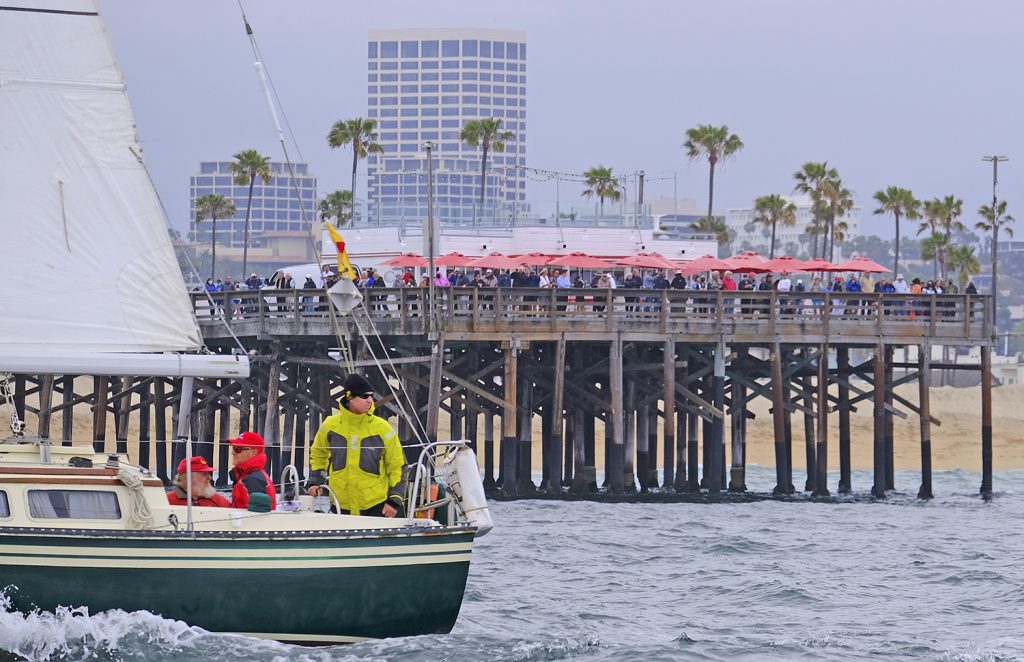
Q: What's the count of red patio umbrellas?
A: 11